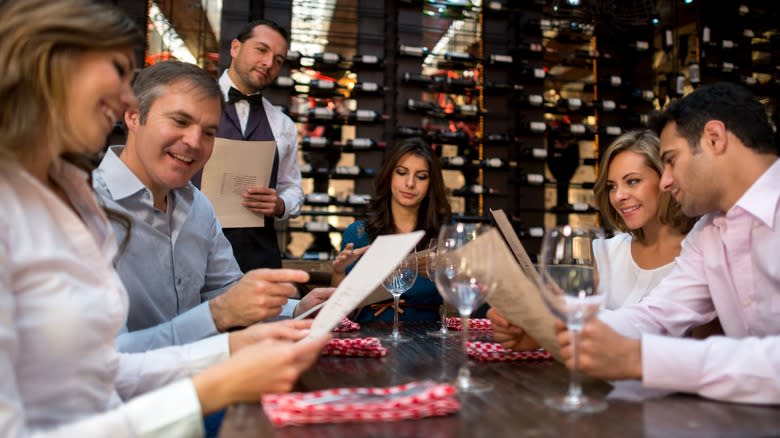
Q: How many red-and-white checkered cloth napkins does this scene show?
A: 5